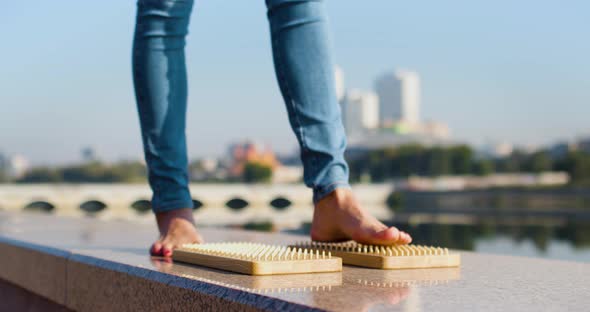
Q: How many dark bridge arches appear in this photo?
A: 6